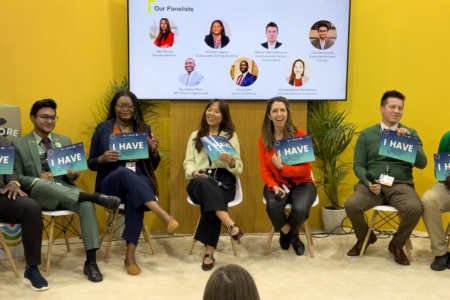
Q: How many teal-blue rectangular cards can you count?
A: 7